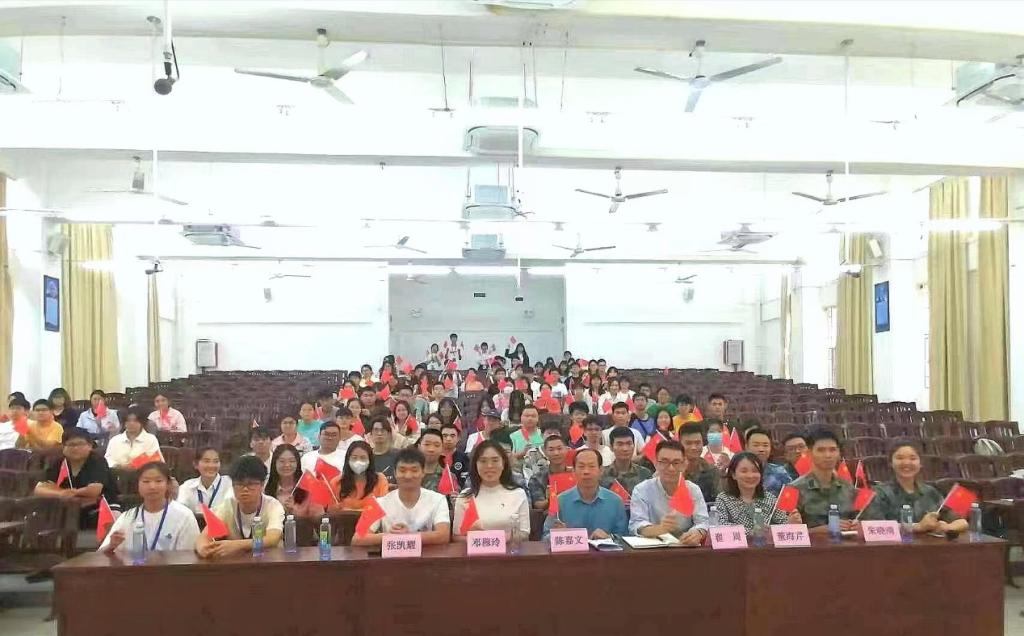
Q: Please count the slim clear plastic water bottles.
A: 10